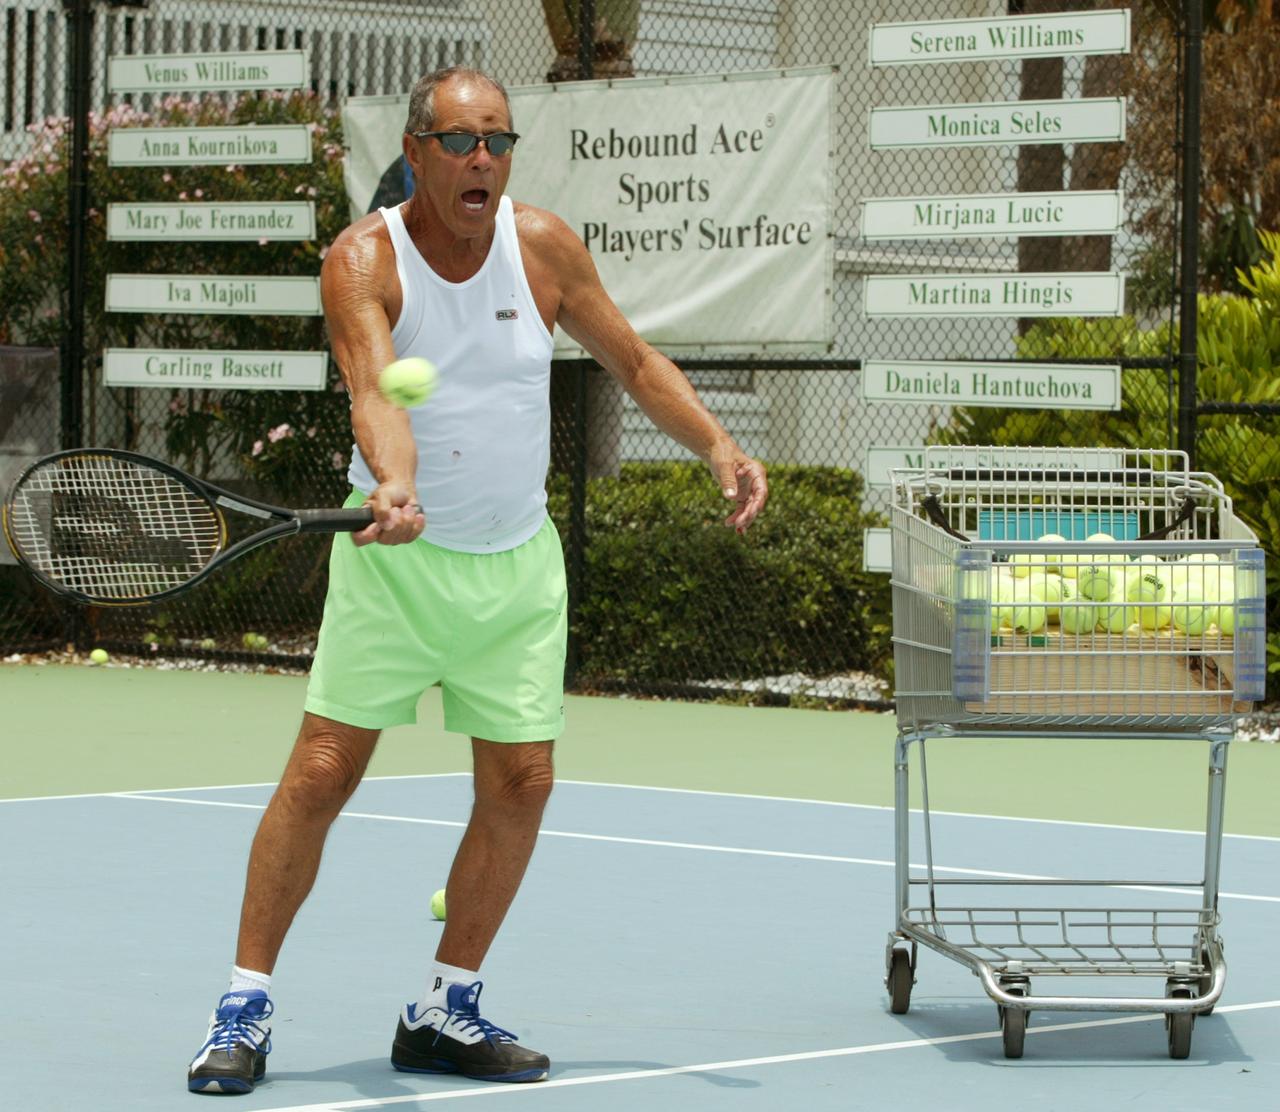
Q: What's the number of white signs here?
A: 13